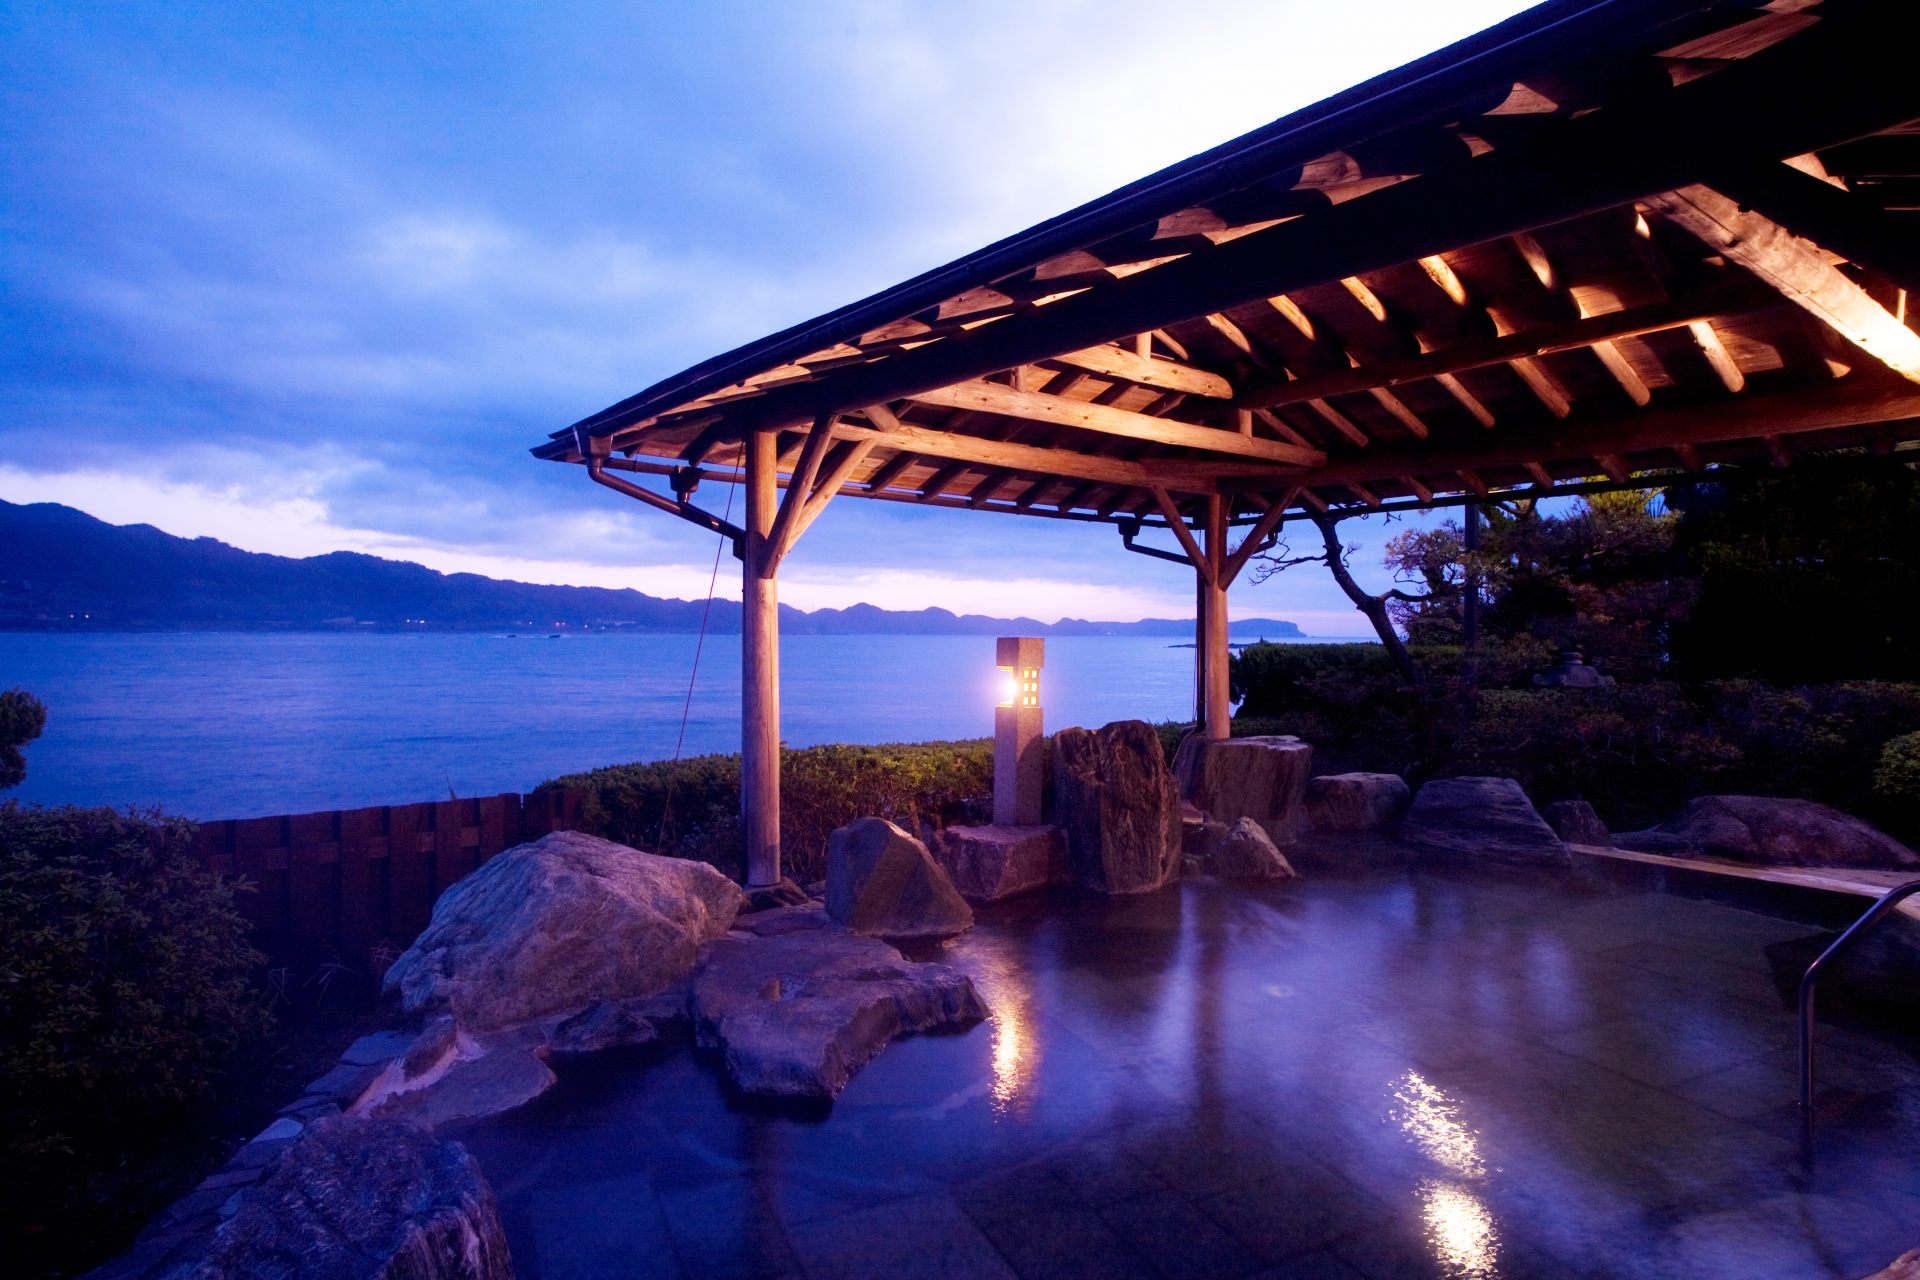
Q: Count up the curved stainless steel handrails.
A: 1